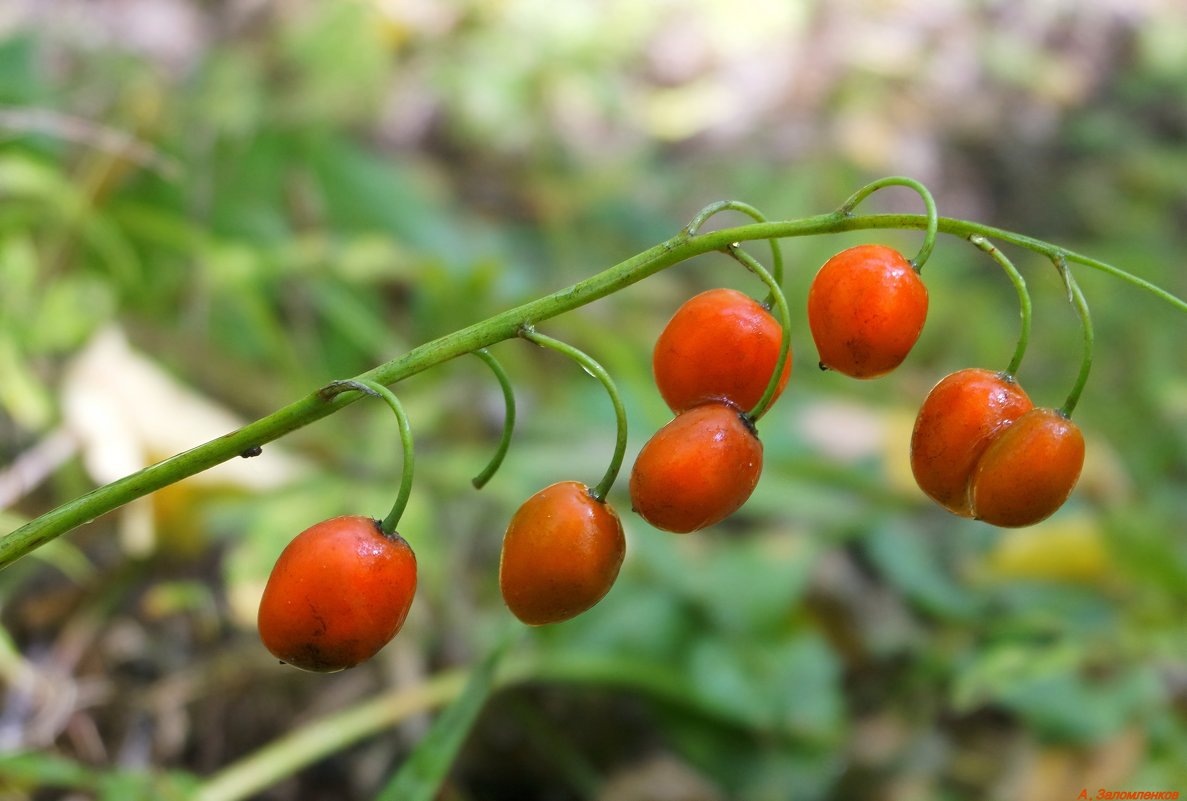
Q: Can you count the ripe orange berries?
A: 7